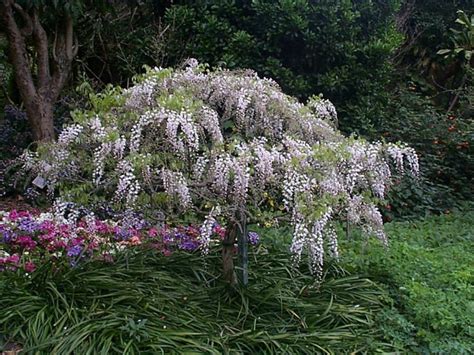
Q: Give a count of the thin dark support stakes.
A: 1